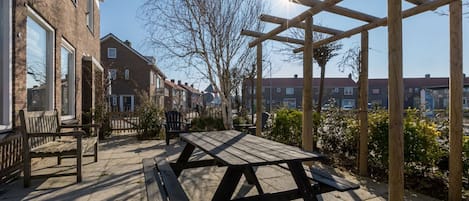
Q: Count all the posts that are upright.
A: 5